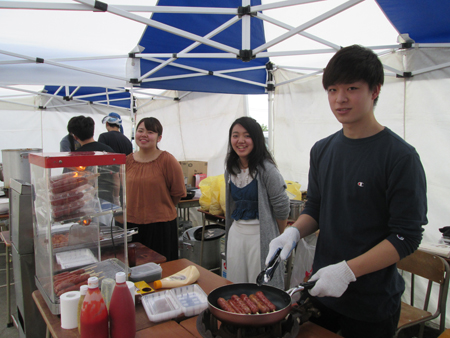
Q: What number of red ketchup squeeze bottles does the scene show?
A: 2